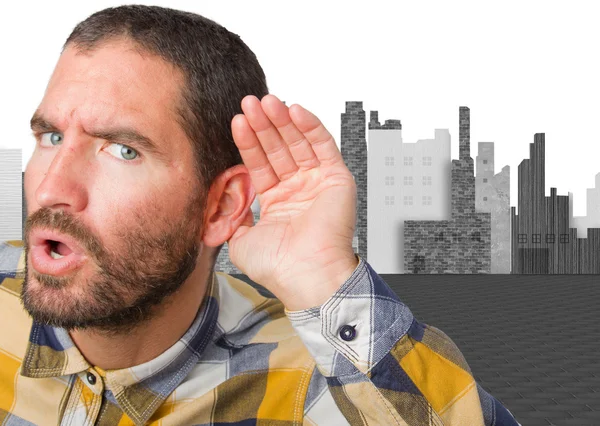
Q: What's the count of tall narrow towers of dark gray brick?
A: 2